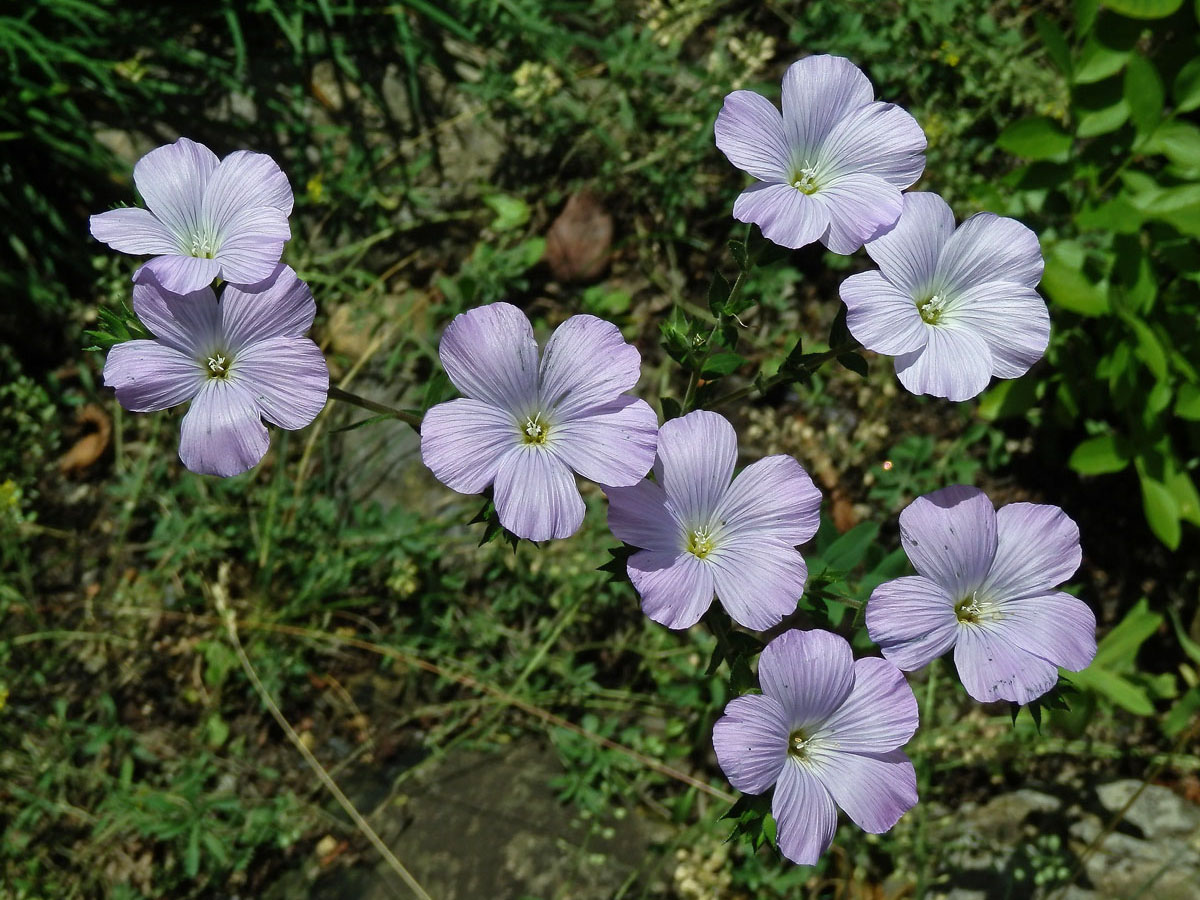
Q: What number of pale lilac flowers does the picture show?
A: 8